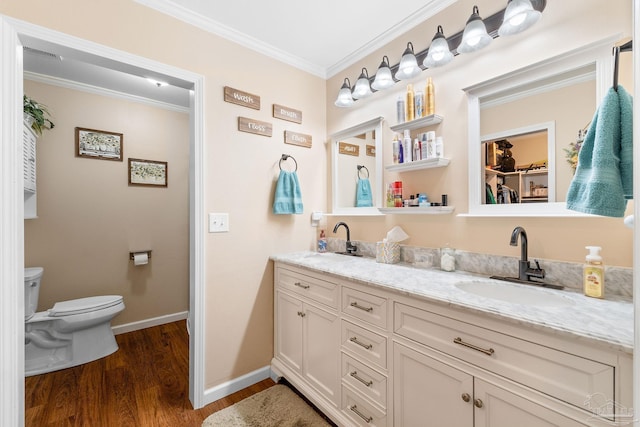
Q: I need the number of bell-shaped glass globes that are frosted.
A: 7